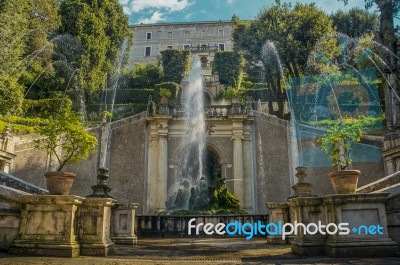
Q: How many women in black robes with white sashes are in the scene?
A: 0